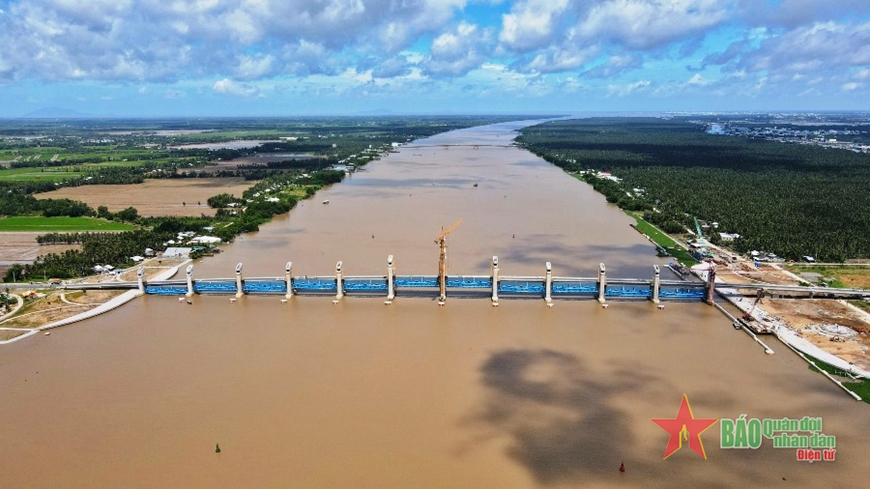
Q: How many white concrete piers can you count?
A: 10